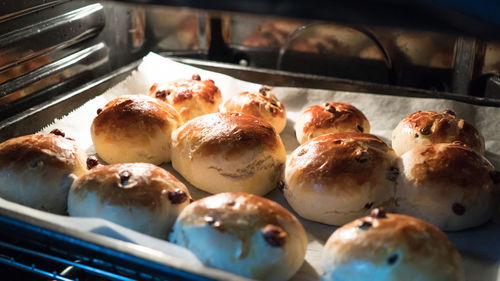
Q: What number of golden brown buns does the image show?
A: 12